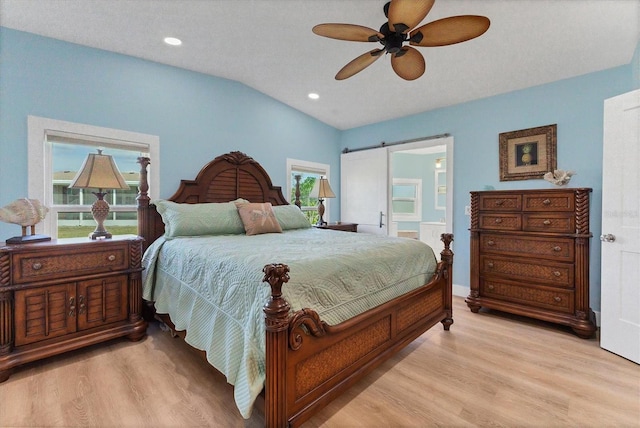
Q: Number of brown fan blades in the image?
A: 5